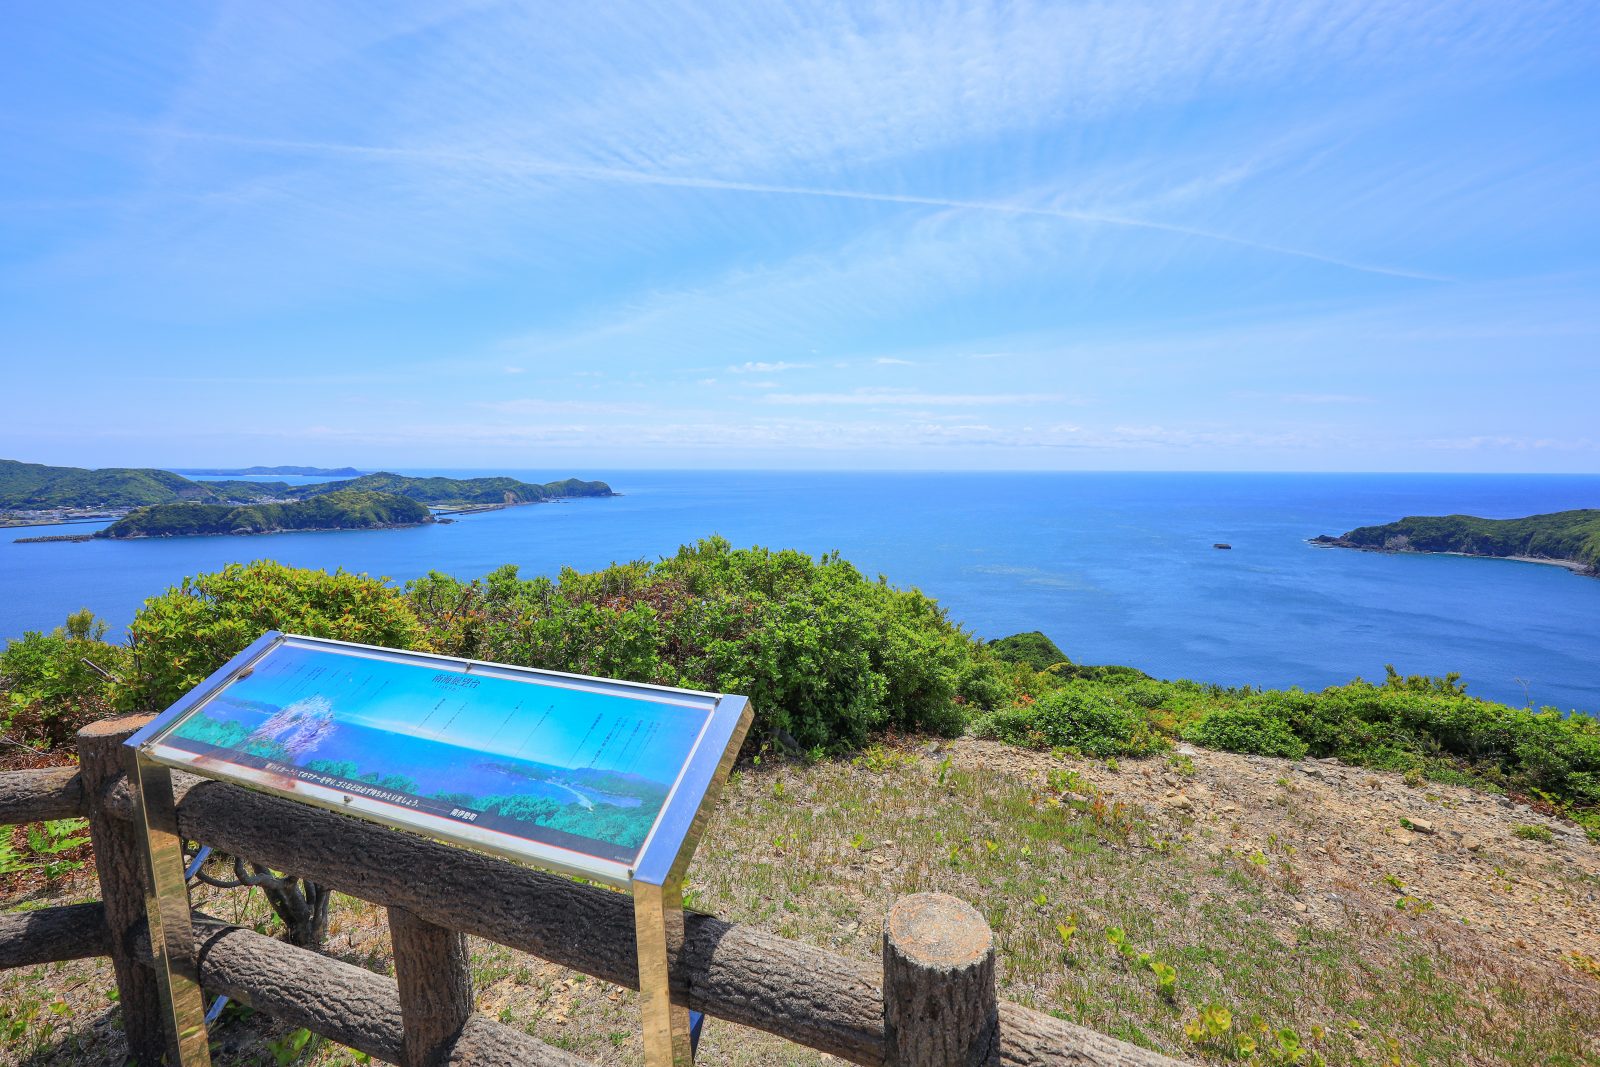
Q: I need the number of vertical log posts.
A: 3